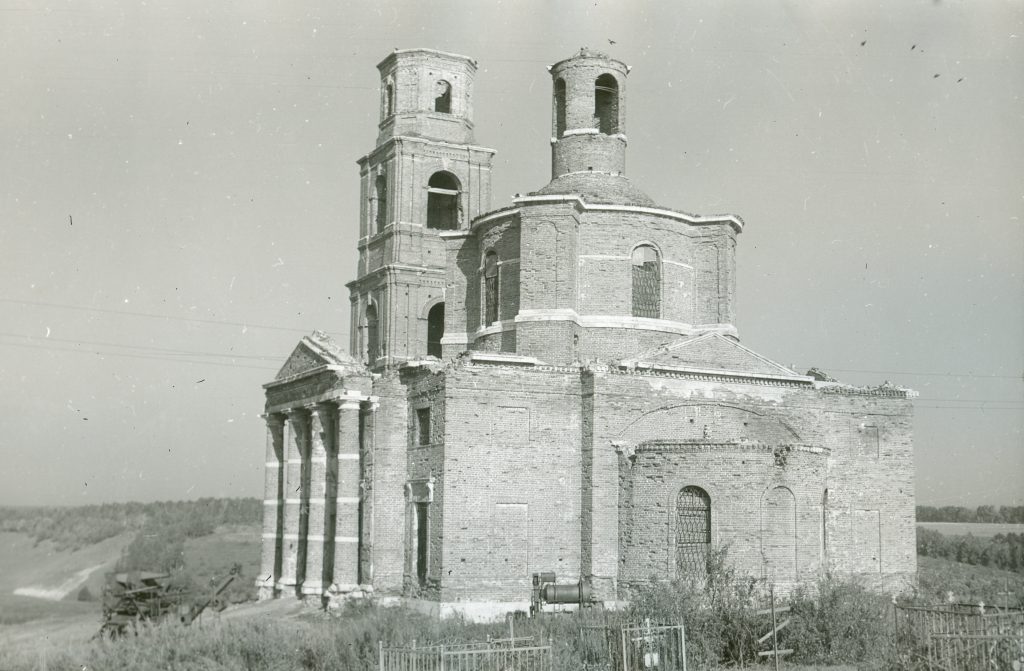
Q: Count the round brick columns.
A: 4